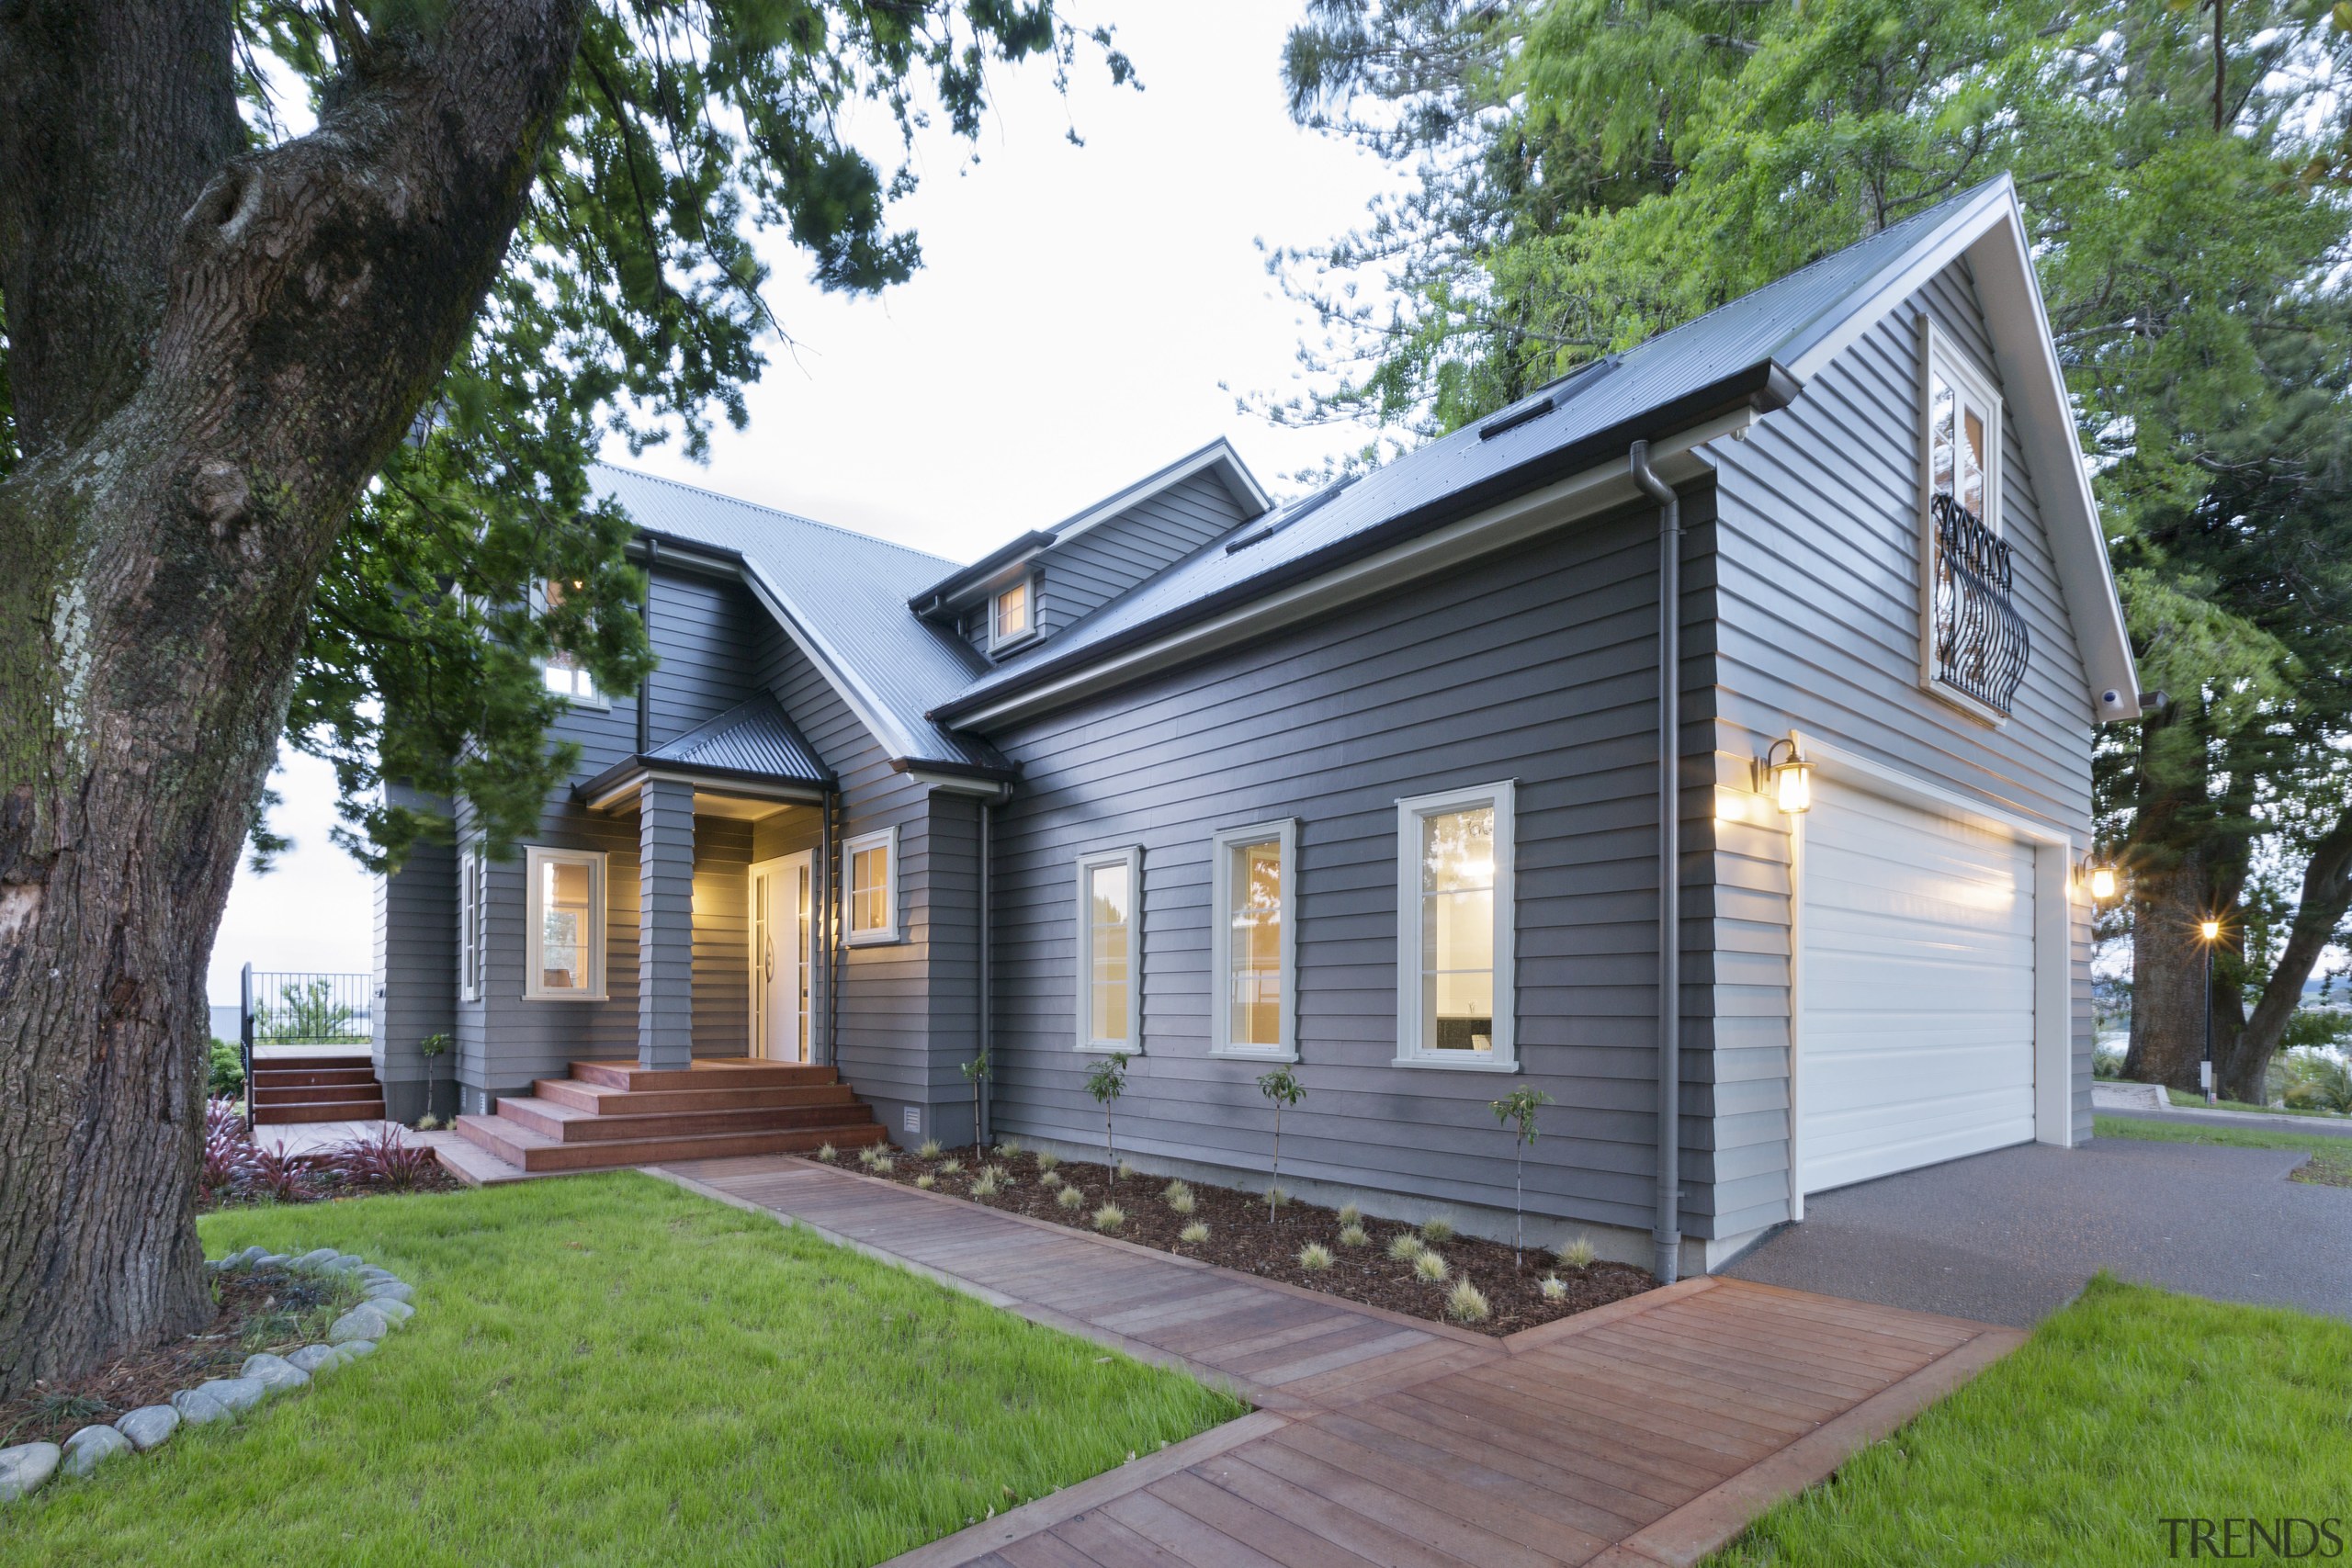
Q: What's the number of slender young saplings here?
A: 5